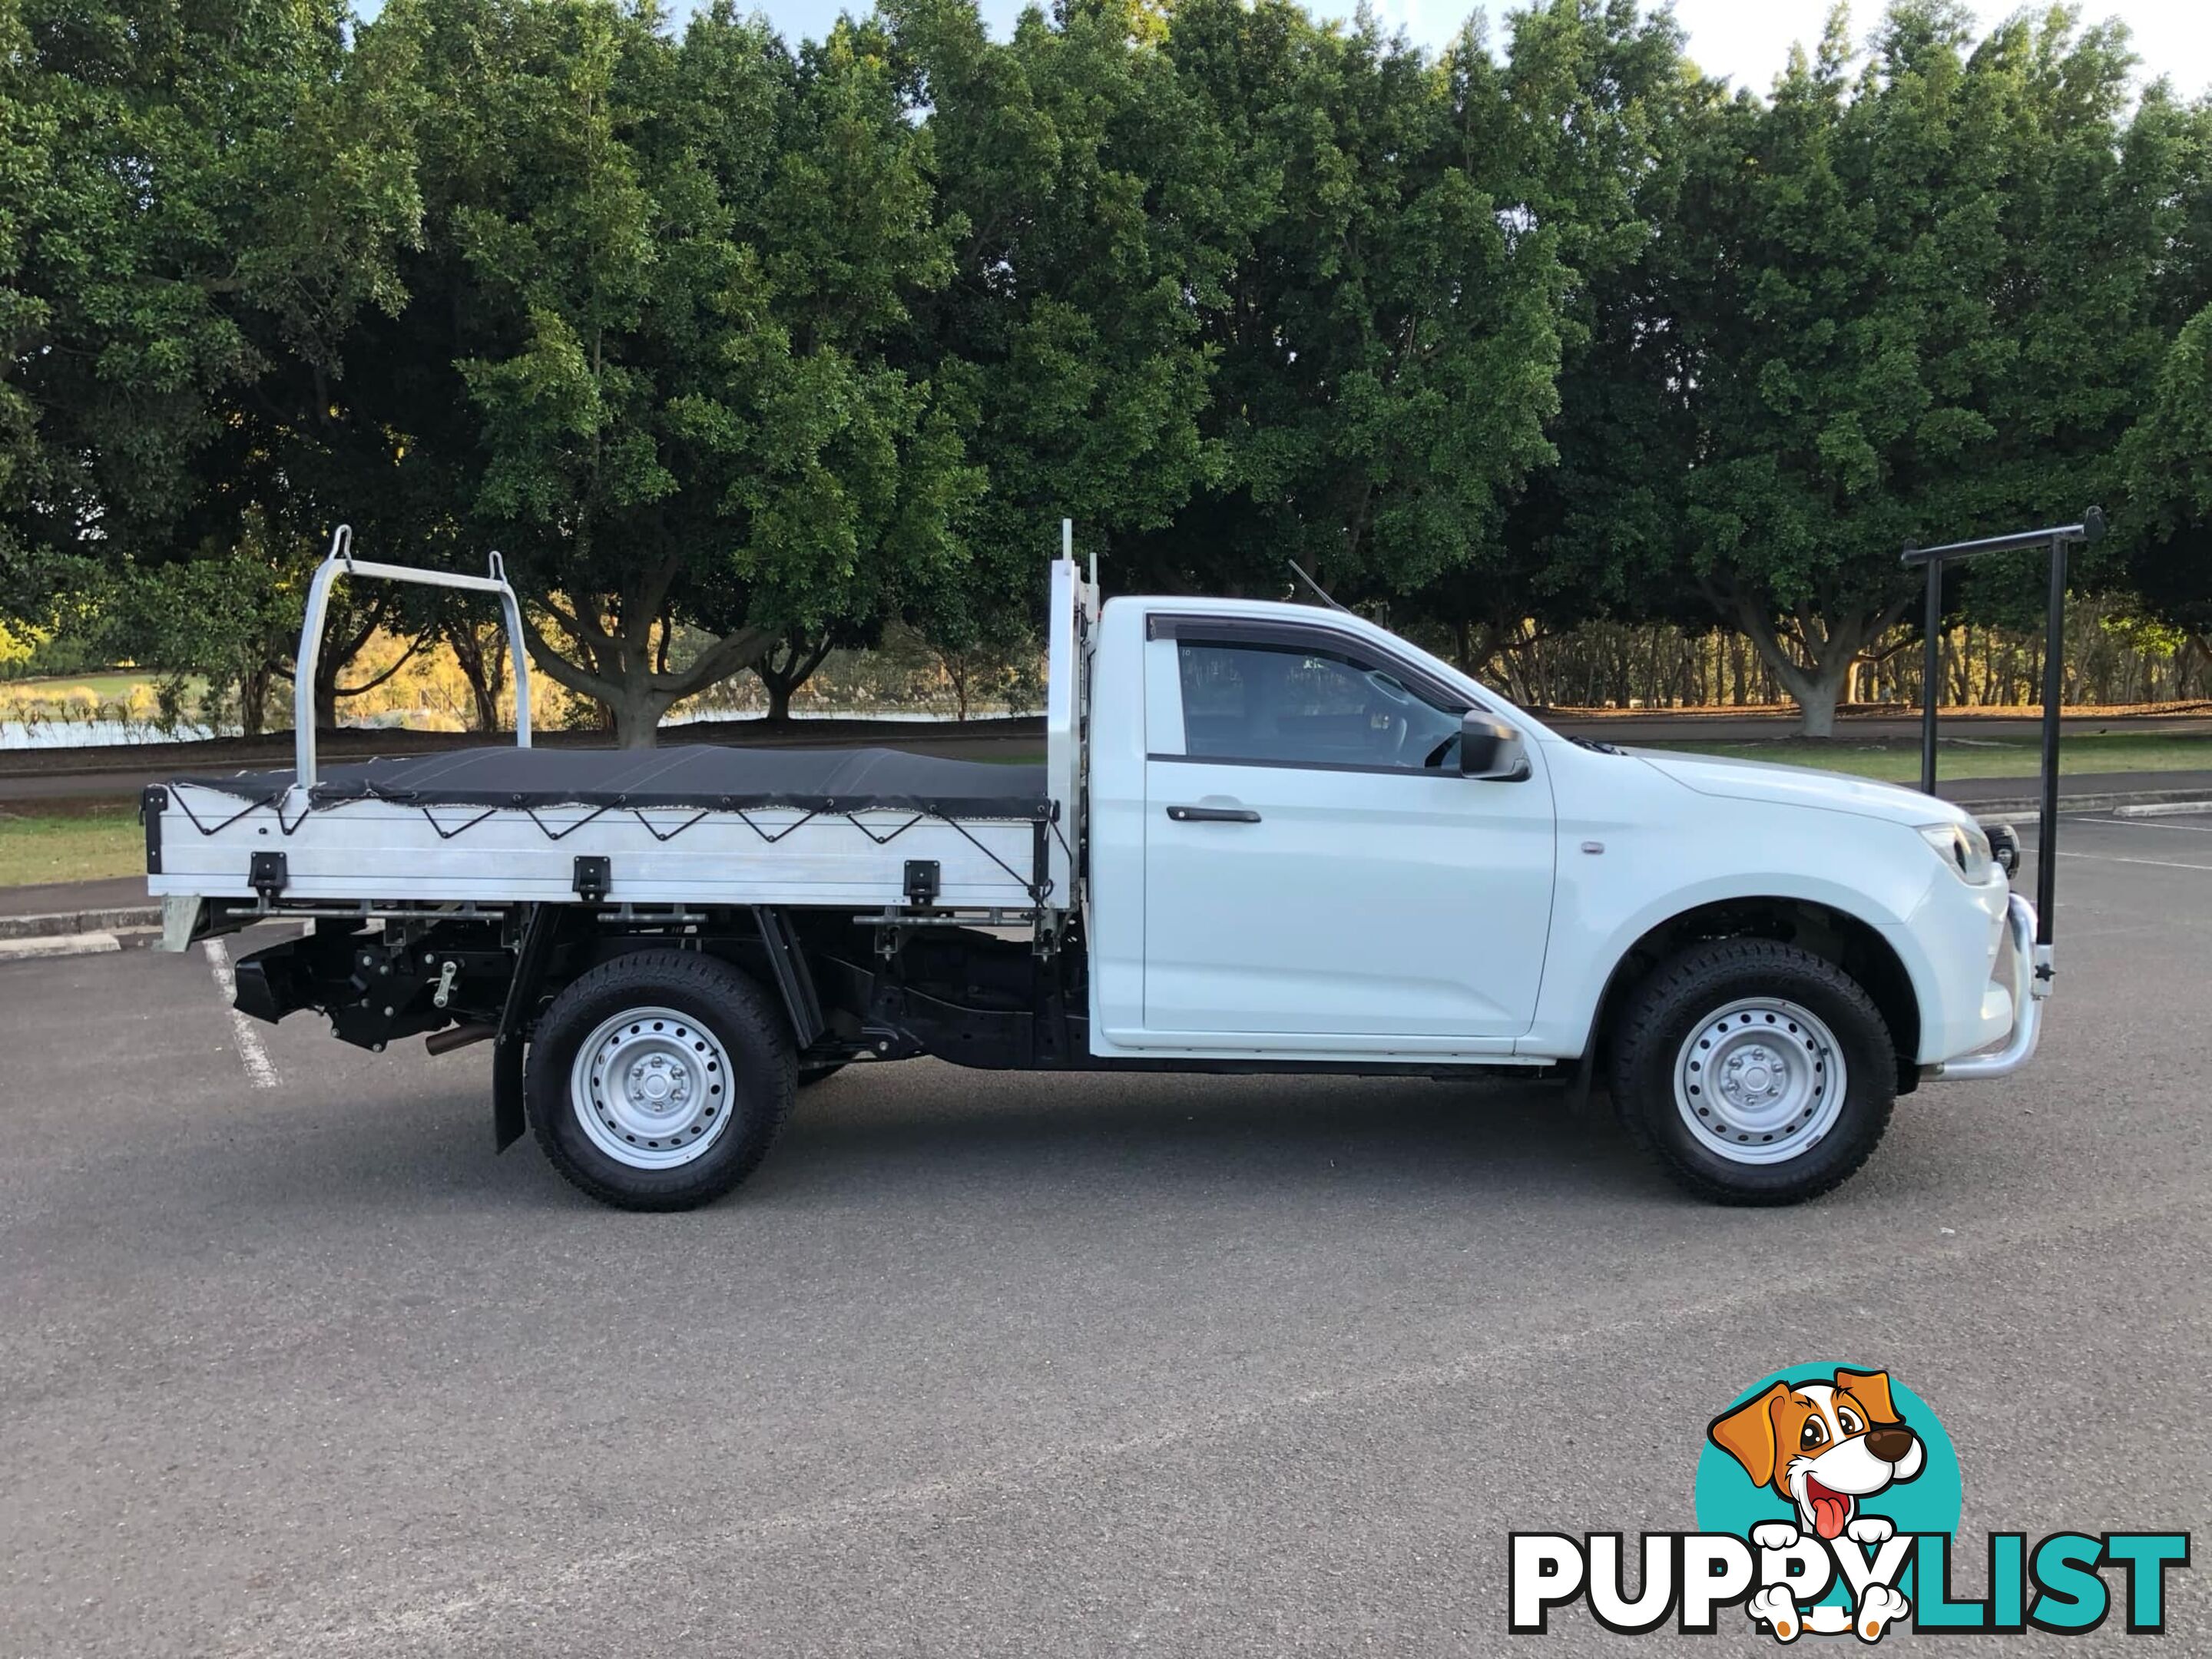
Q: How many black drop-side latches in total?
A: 3